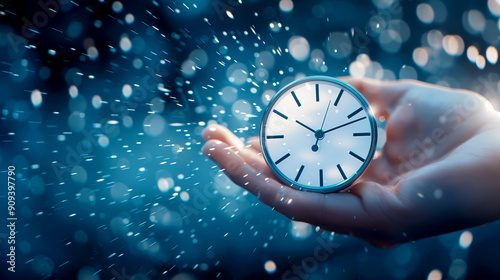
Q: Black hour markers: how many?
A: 12